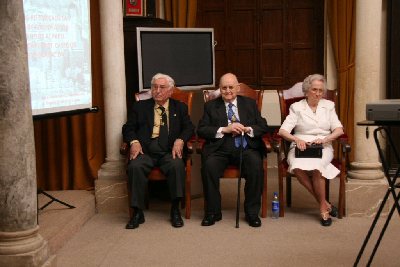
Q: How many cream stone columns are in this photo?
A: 3